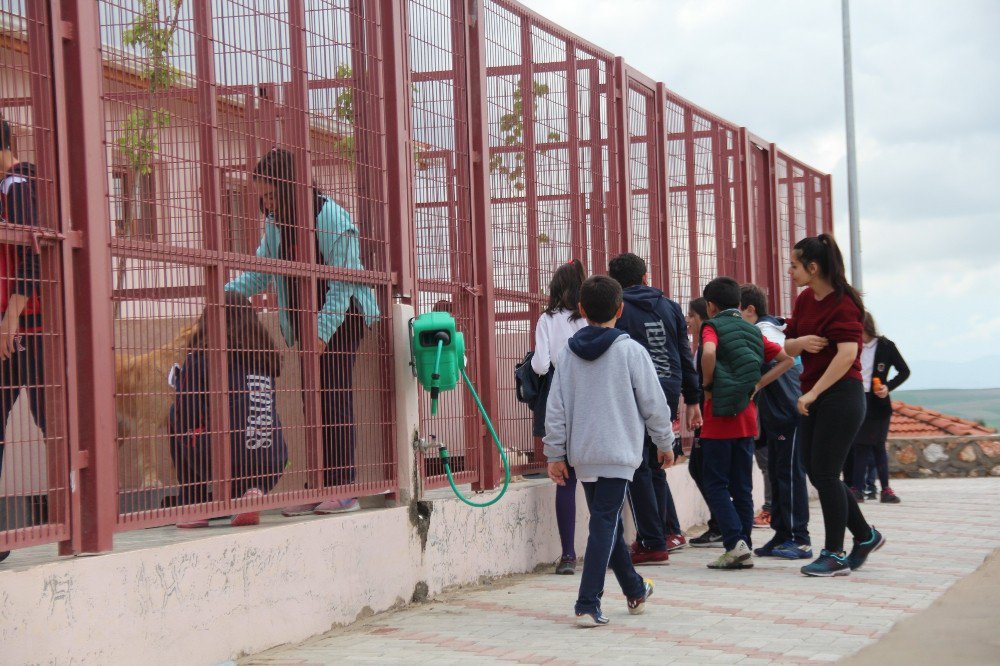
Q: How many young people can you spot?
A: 11